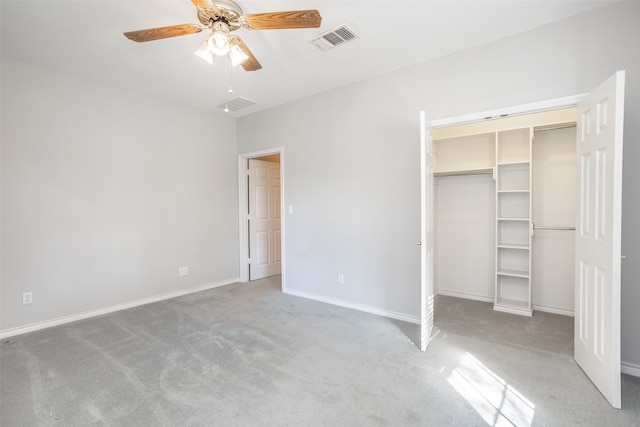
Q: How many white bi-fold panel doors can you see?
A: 2